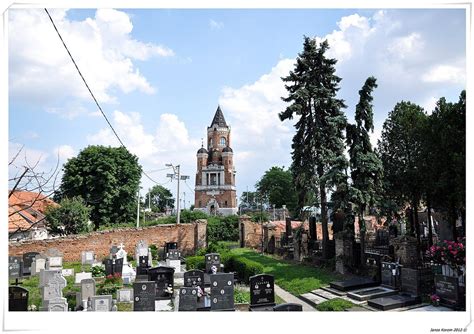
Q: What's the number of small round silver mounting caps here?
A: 0